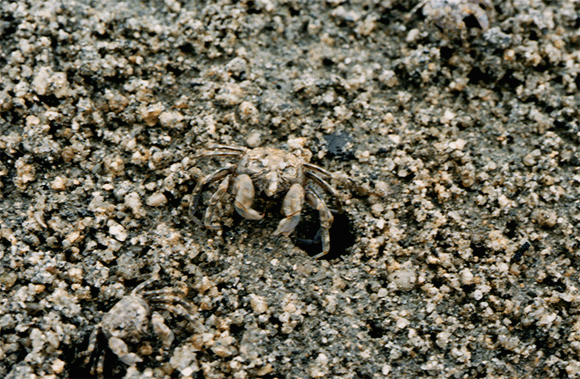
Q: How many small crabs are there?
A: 3